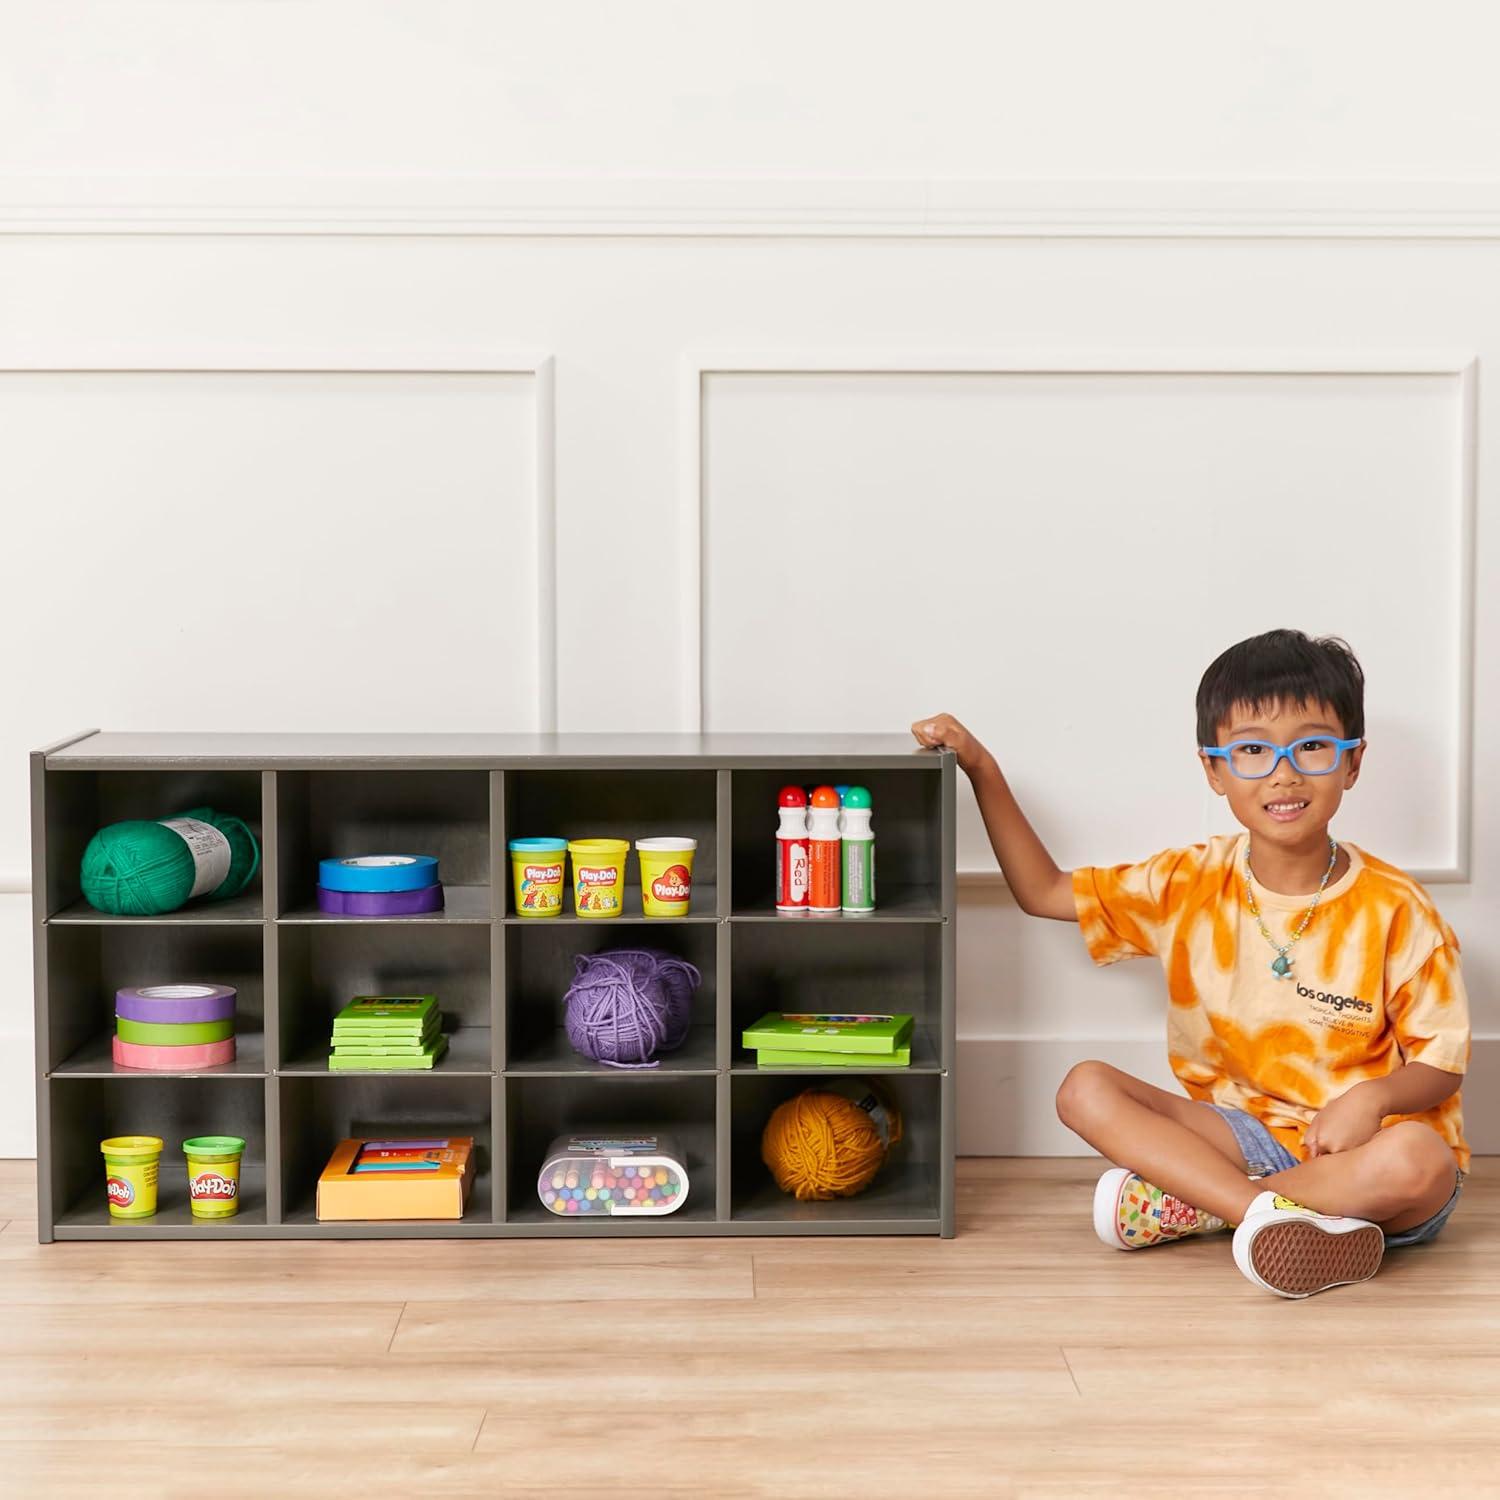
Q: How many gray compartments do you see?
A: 12